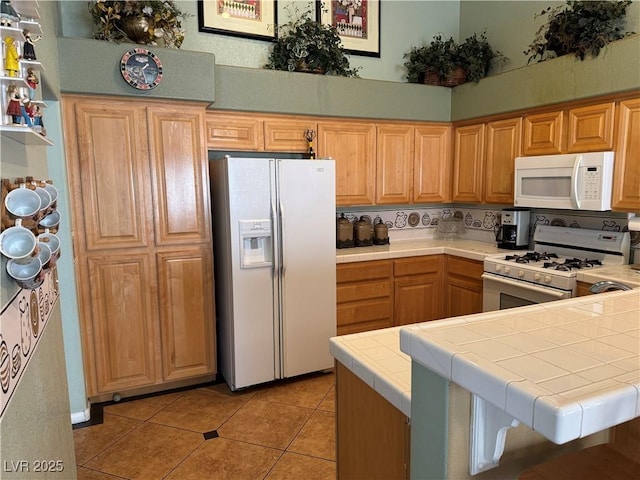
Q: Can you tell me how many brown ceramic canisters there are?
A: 3